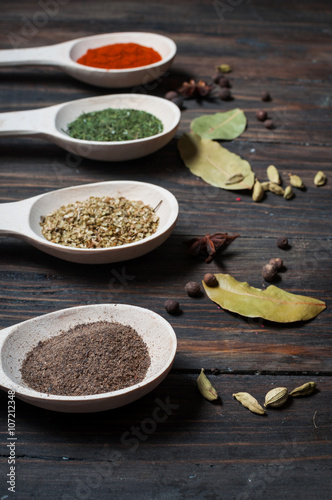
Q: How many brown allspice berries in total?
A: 14